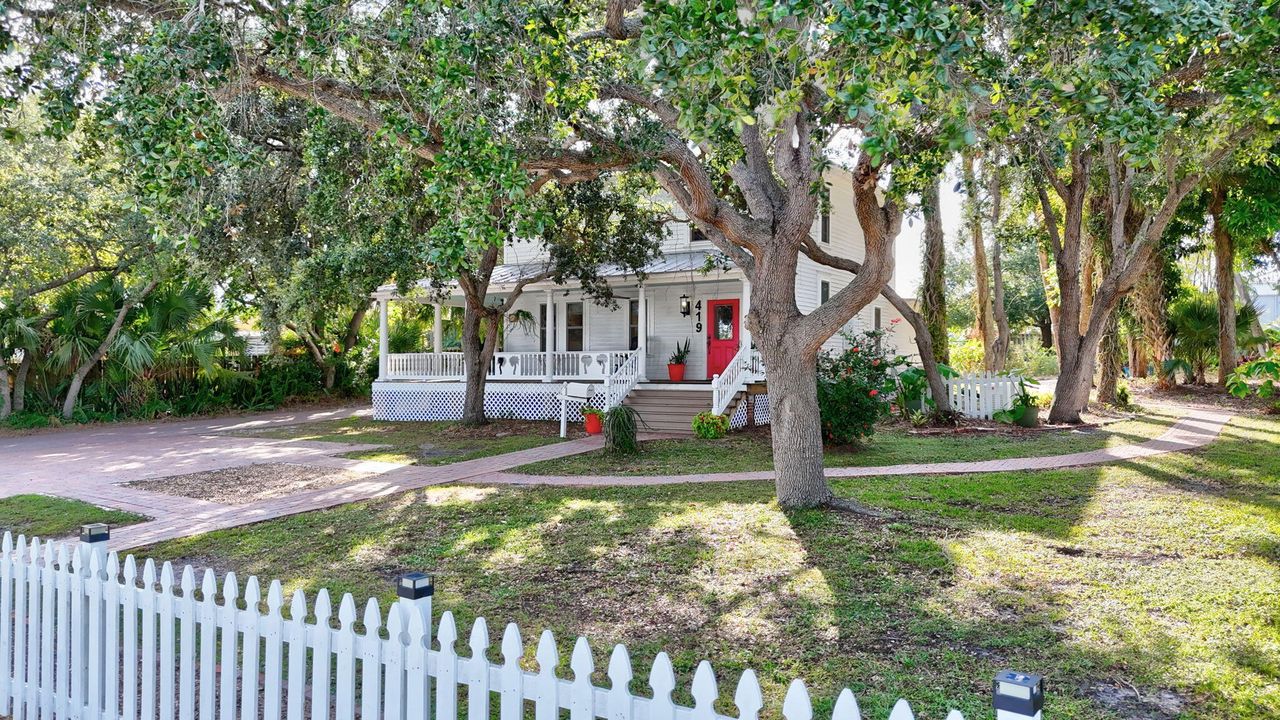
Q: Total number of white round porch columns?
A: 5